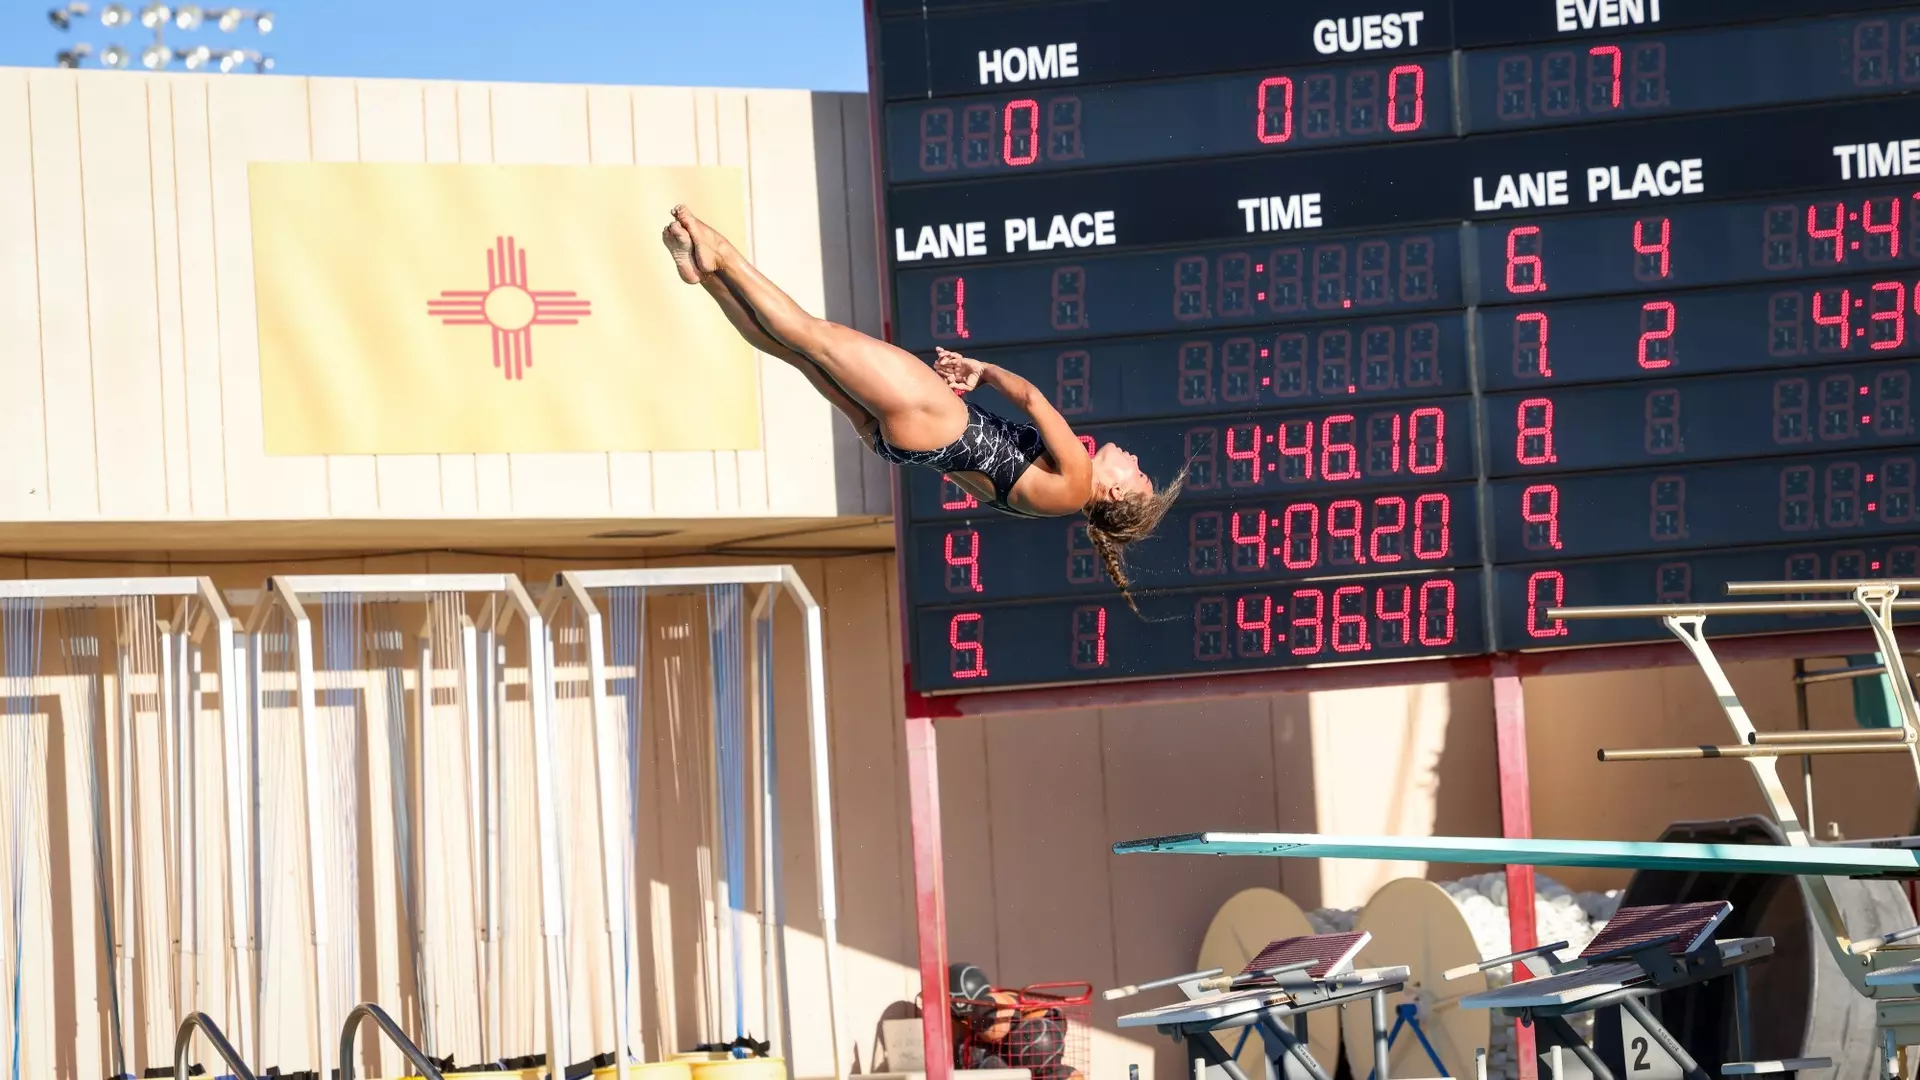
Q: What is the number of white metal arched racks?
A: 3